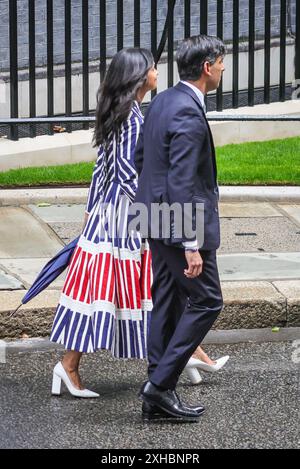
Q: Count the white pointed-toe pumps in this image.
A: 2